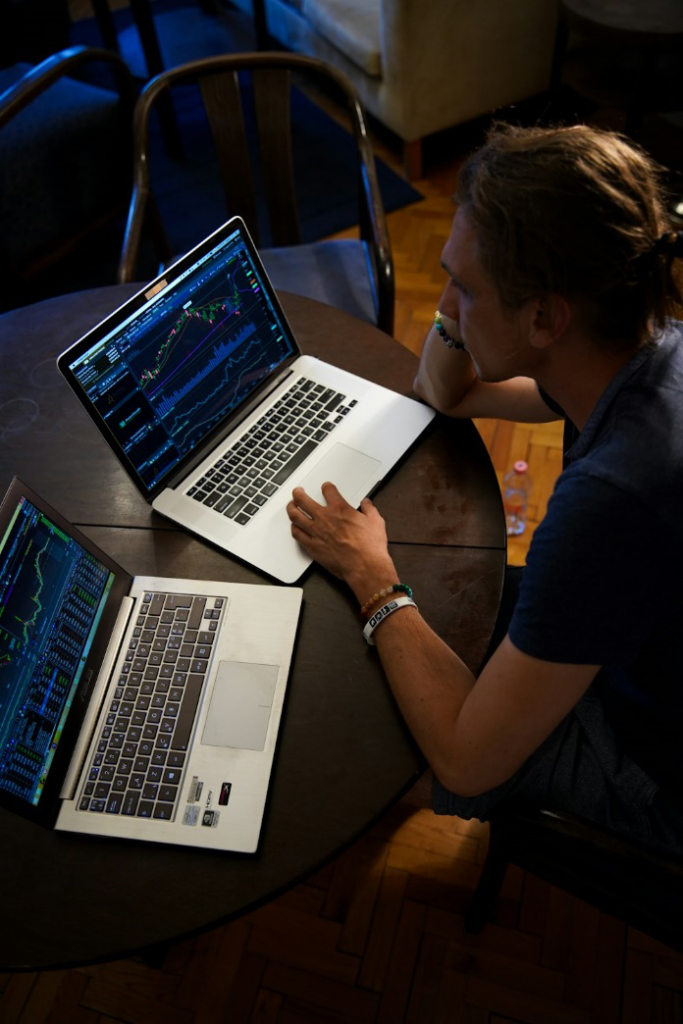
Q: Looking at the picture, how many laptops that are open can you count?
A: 2